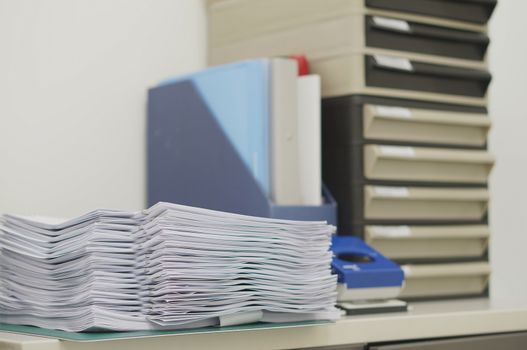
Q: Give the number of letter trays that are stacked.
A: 8